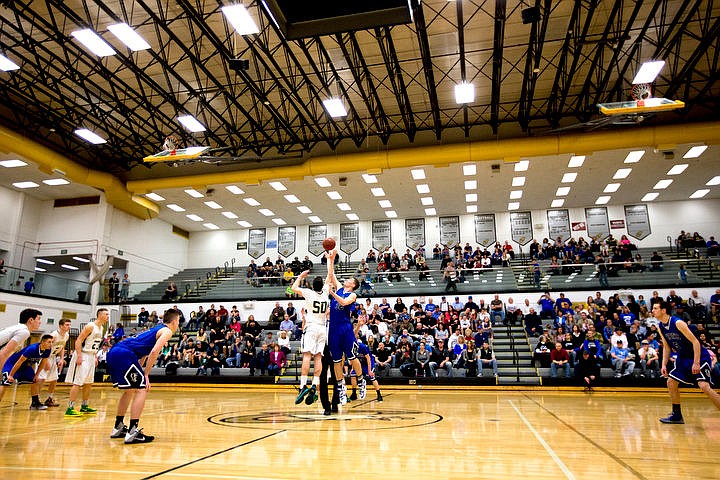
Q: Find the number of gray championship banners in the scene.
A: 12